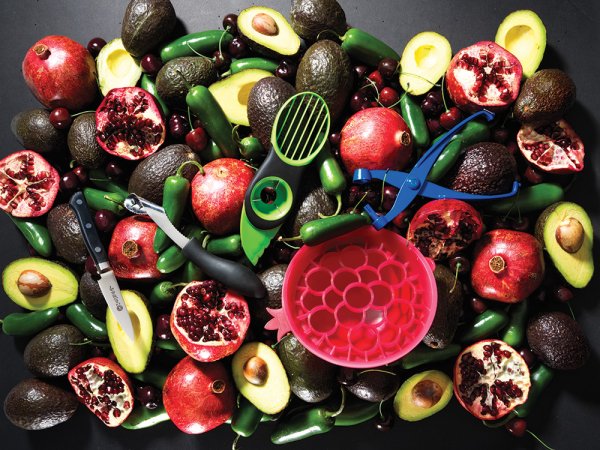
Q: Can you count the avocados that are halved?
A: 10